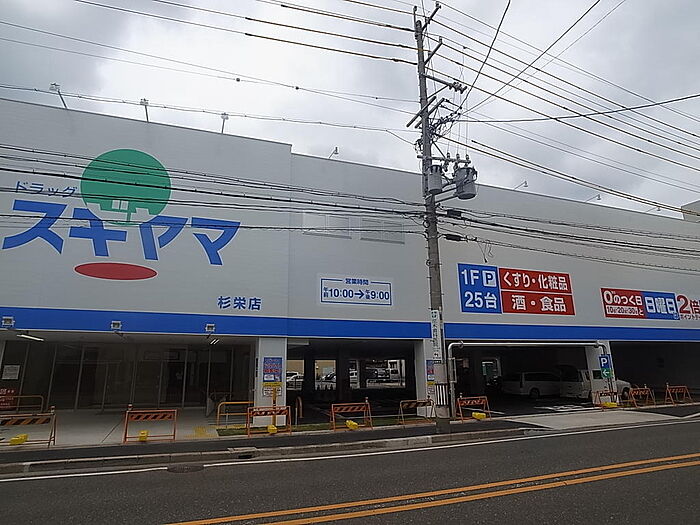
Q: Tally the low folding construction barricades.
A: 9